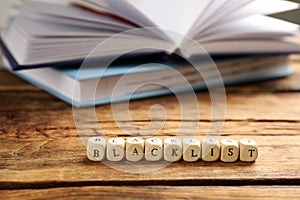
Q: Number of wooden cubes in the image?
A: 9